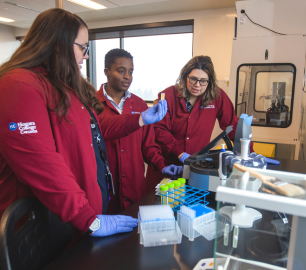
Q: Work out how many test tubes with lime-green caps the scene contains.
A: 4